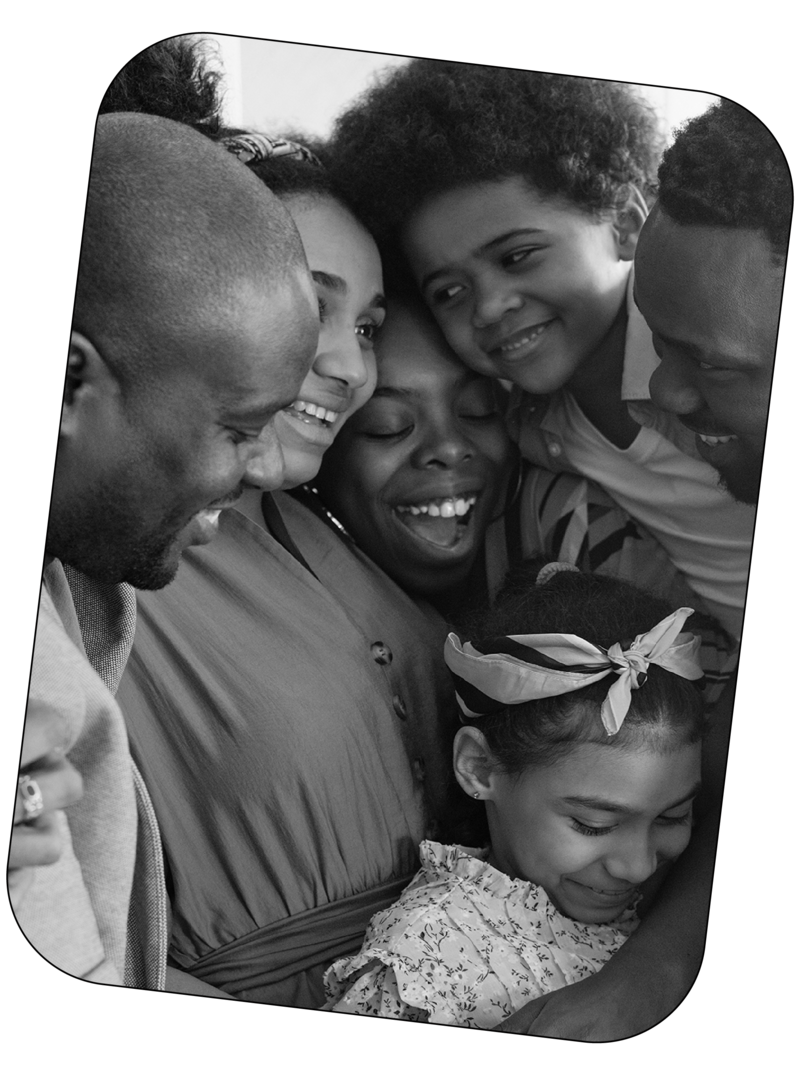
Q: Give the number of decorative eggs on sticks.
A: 0